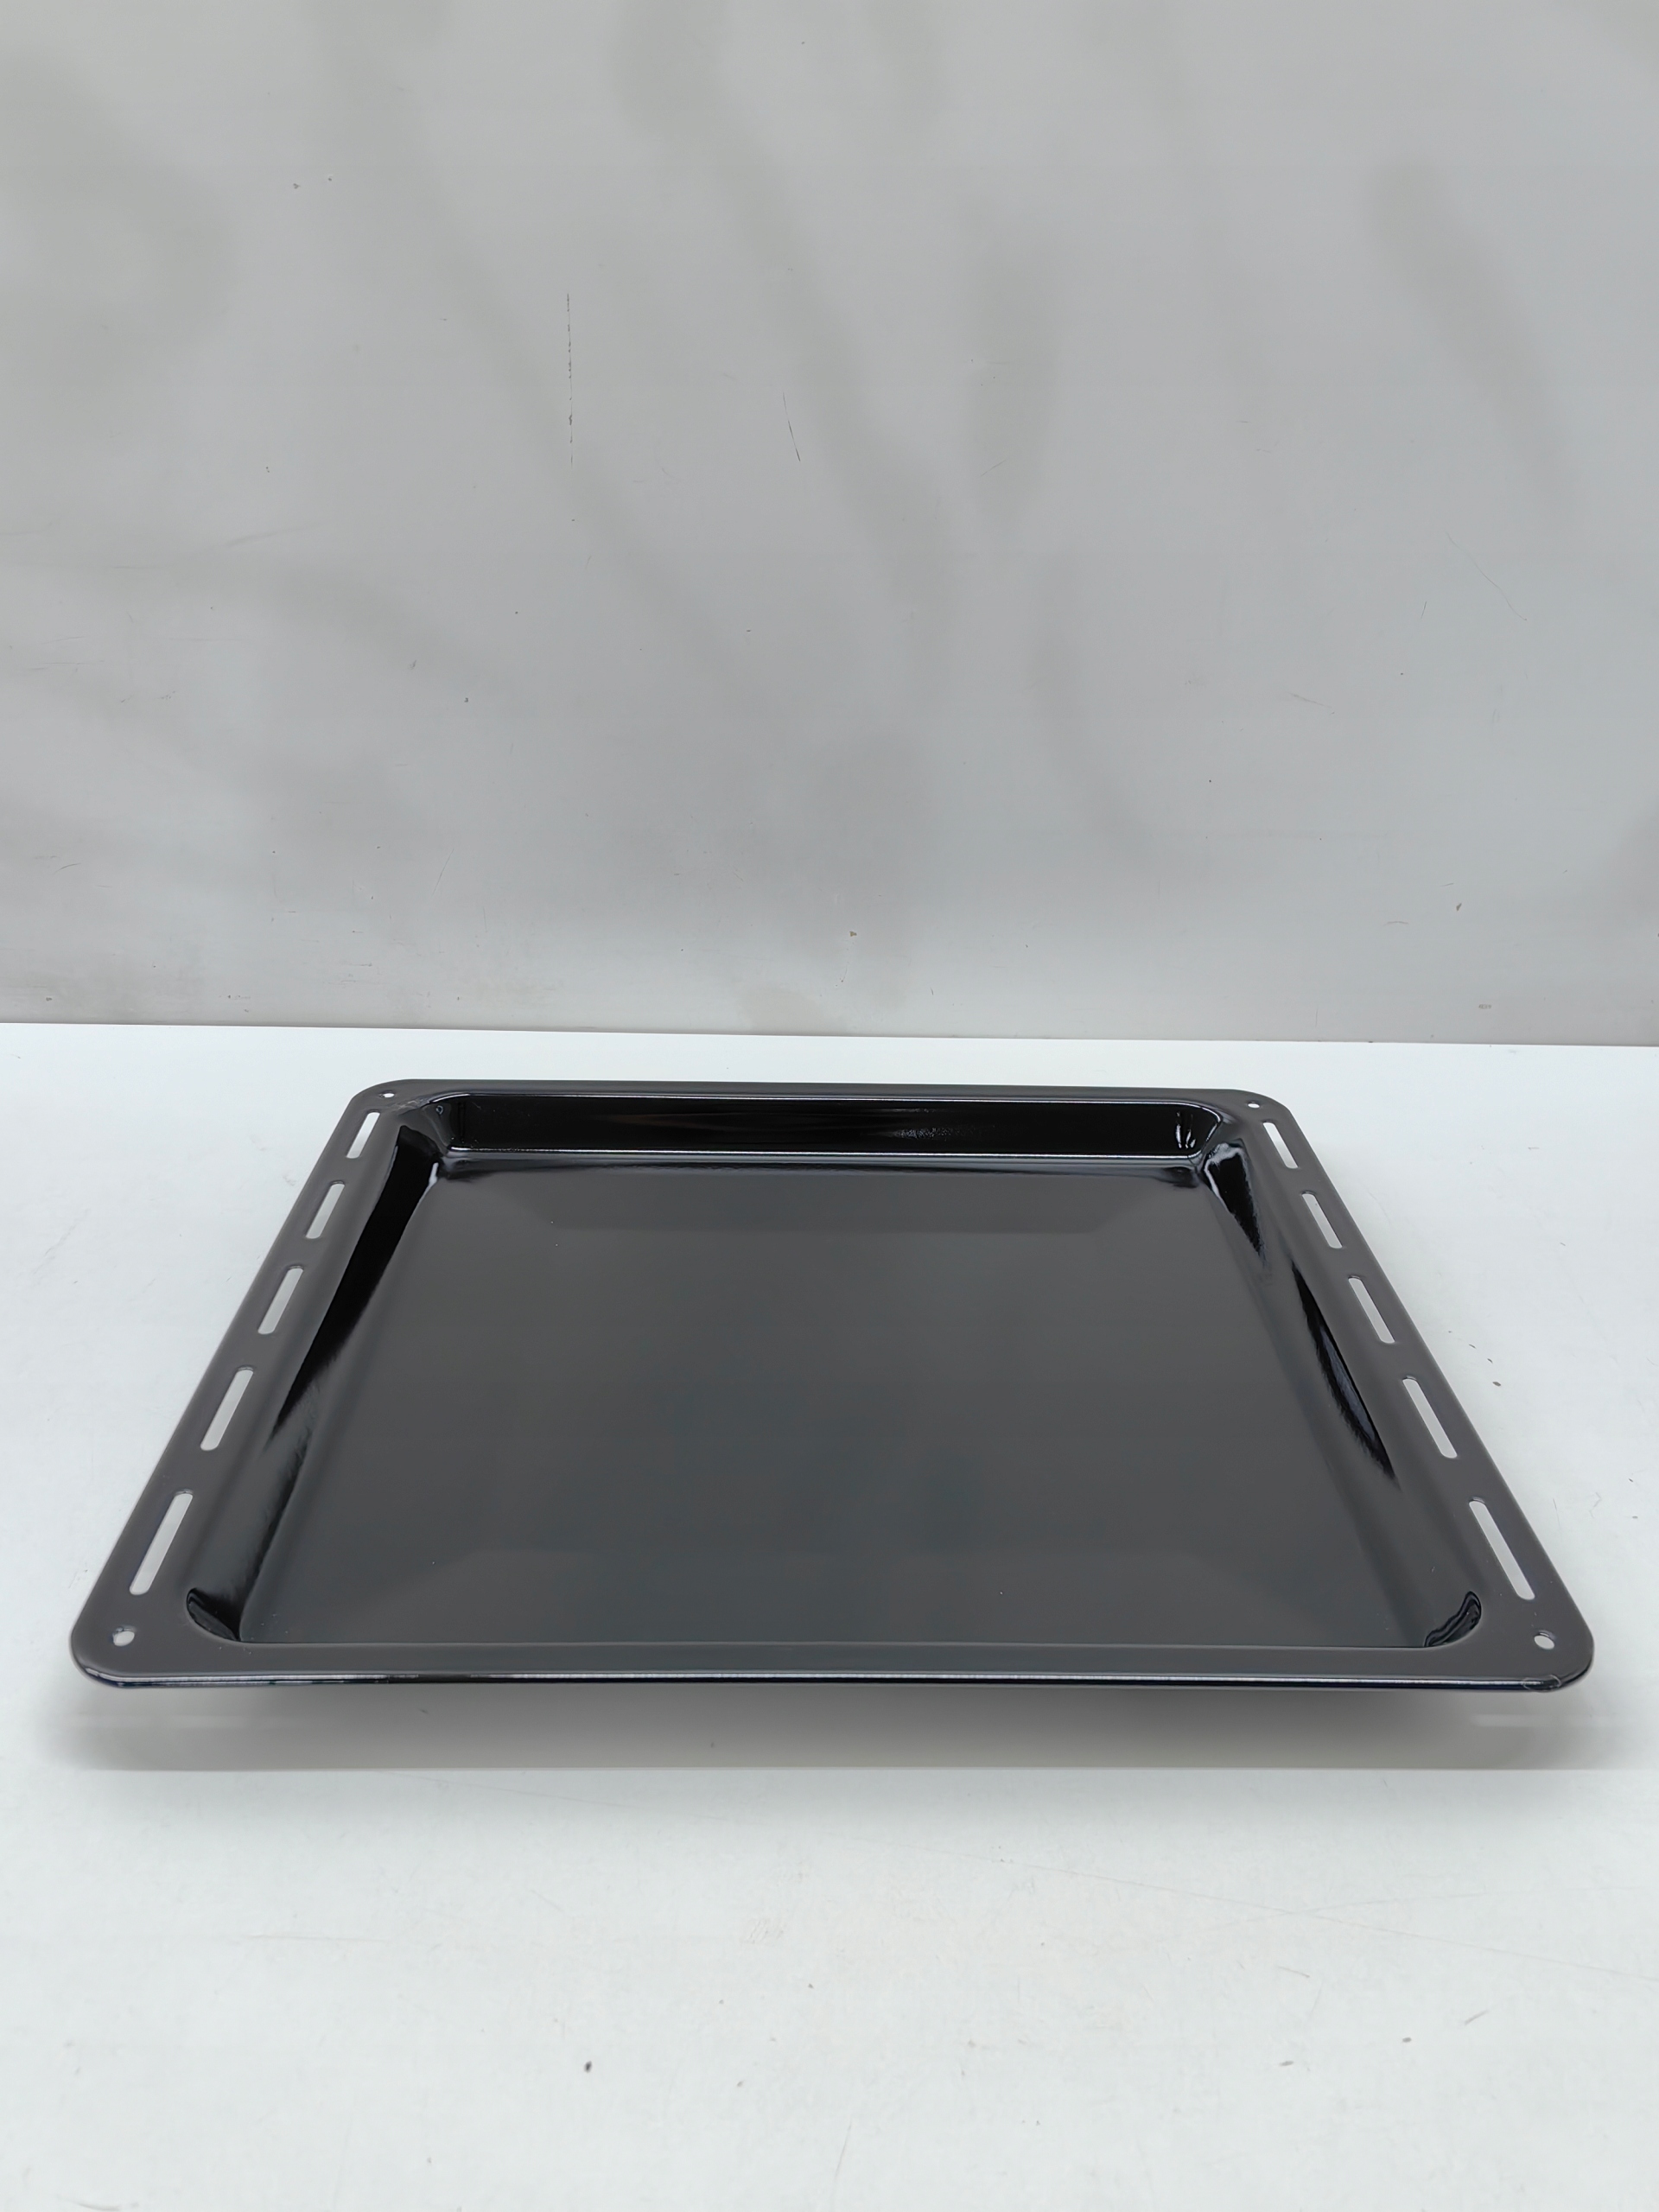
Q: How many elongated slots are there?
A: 10